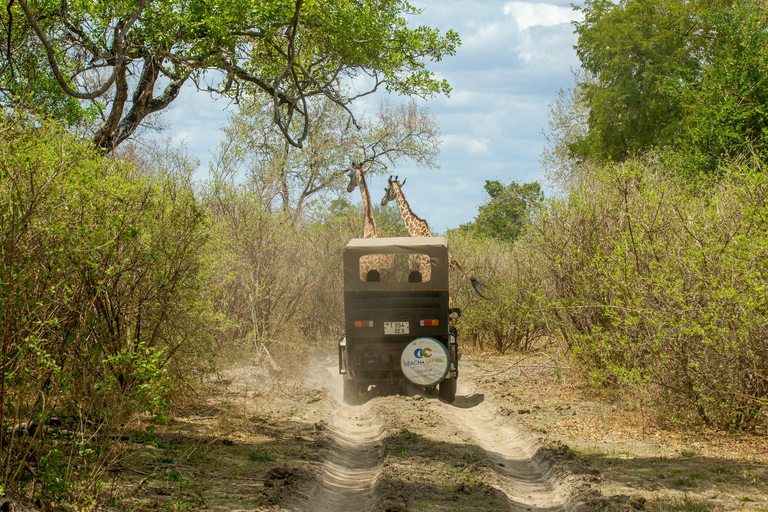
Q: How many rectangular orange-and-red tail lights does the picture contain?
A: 2